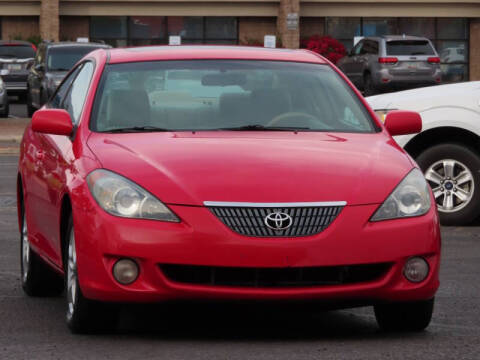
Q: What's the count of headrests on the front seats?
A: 2